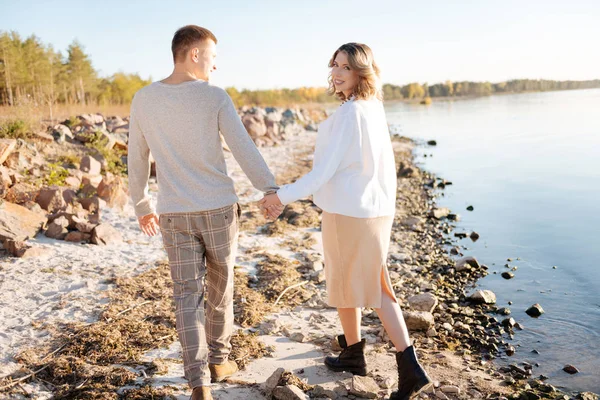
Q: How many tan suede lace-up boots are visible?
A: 2